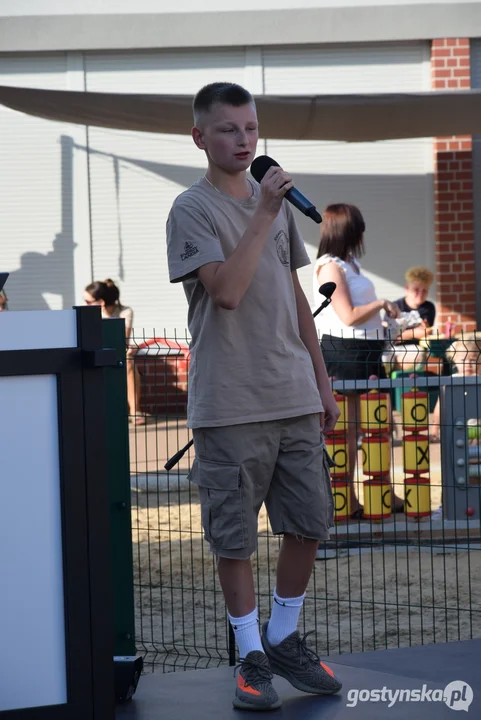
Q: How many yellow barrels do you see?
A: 9